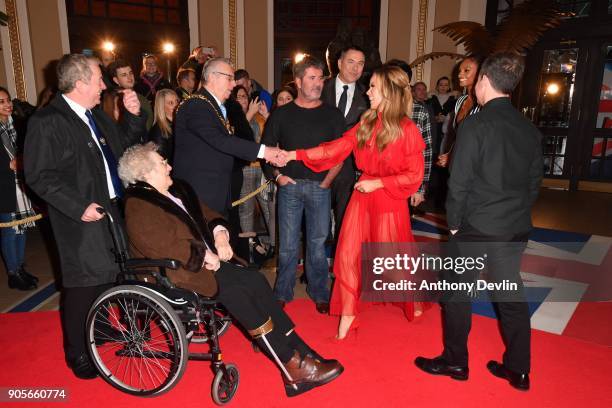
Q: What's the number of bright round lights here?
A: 4